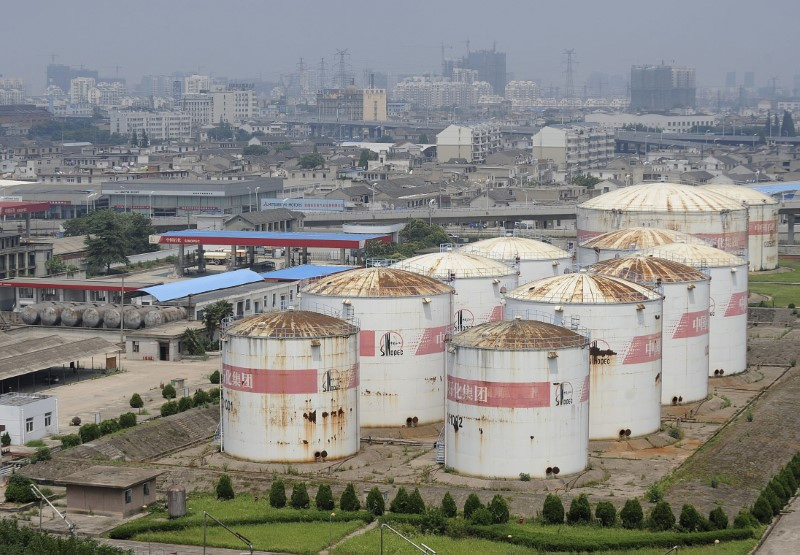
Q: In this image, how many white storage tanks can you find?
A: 11